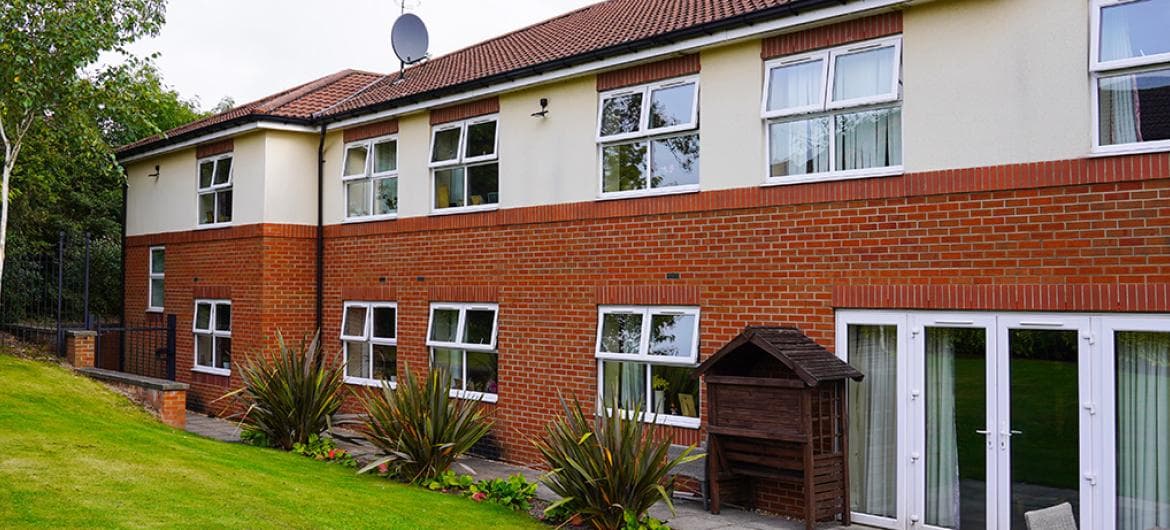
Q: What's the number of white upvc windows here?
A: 11